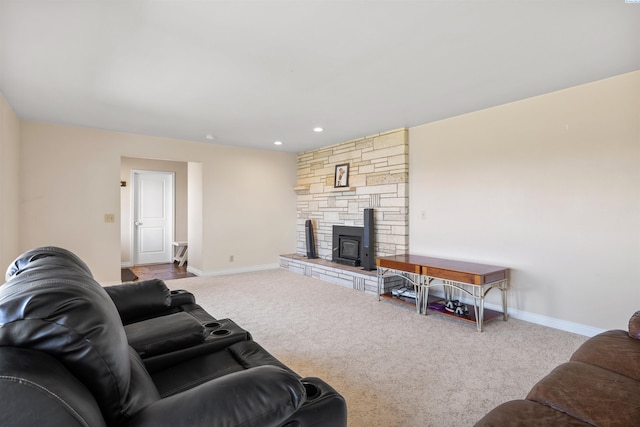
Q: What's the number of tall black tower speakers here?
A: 2